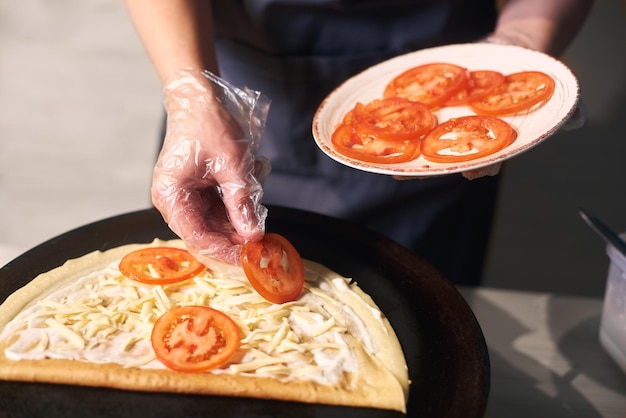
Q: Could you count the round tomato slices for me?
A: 9